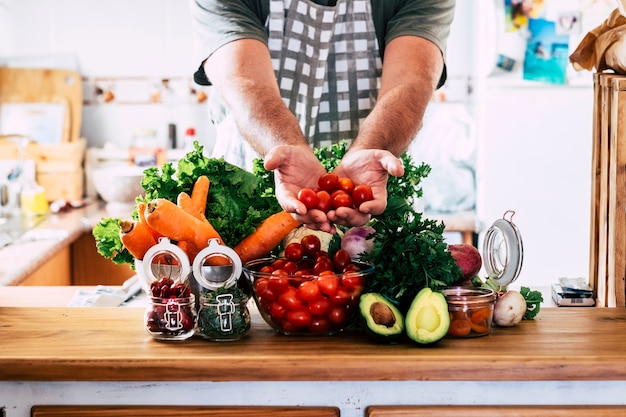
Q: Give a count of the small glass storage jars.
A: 3